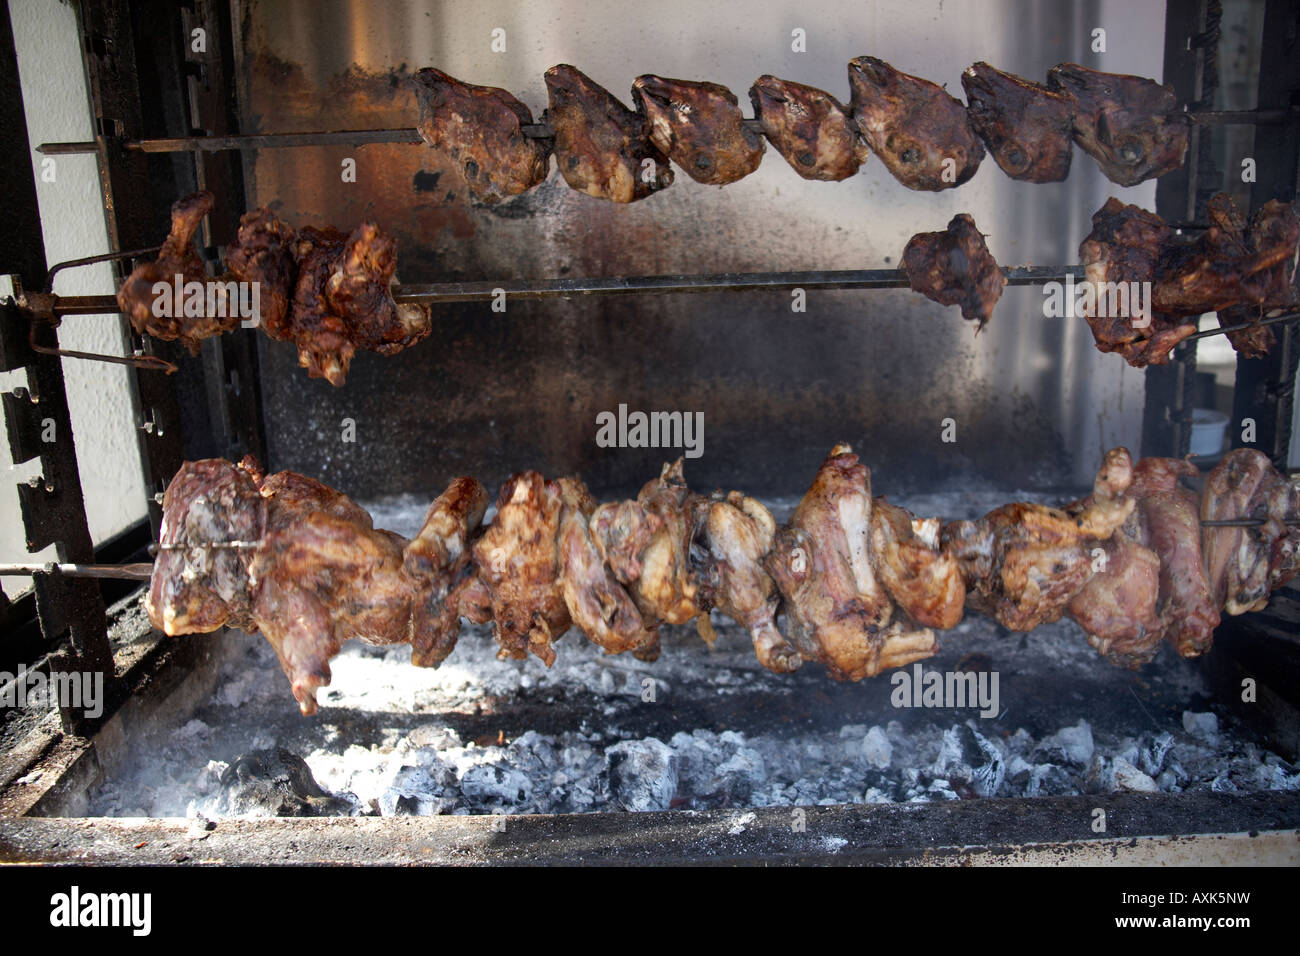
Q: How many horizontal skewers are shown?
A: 3